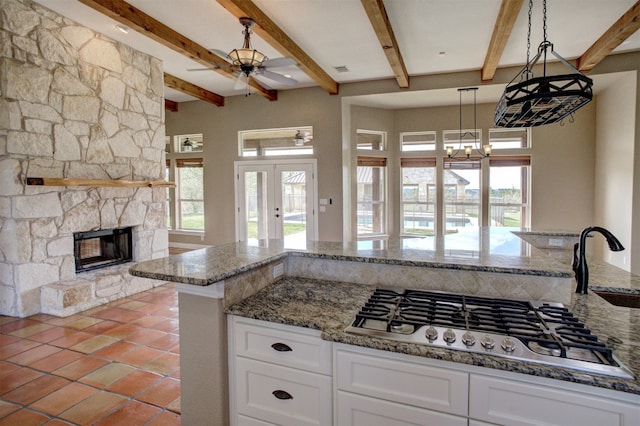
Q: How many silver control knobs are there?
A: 5